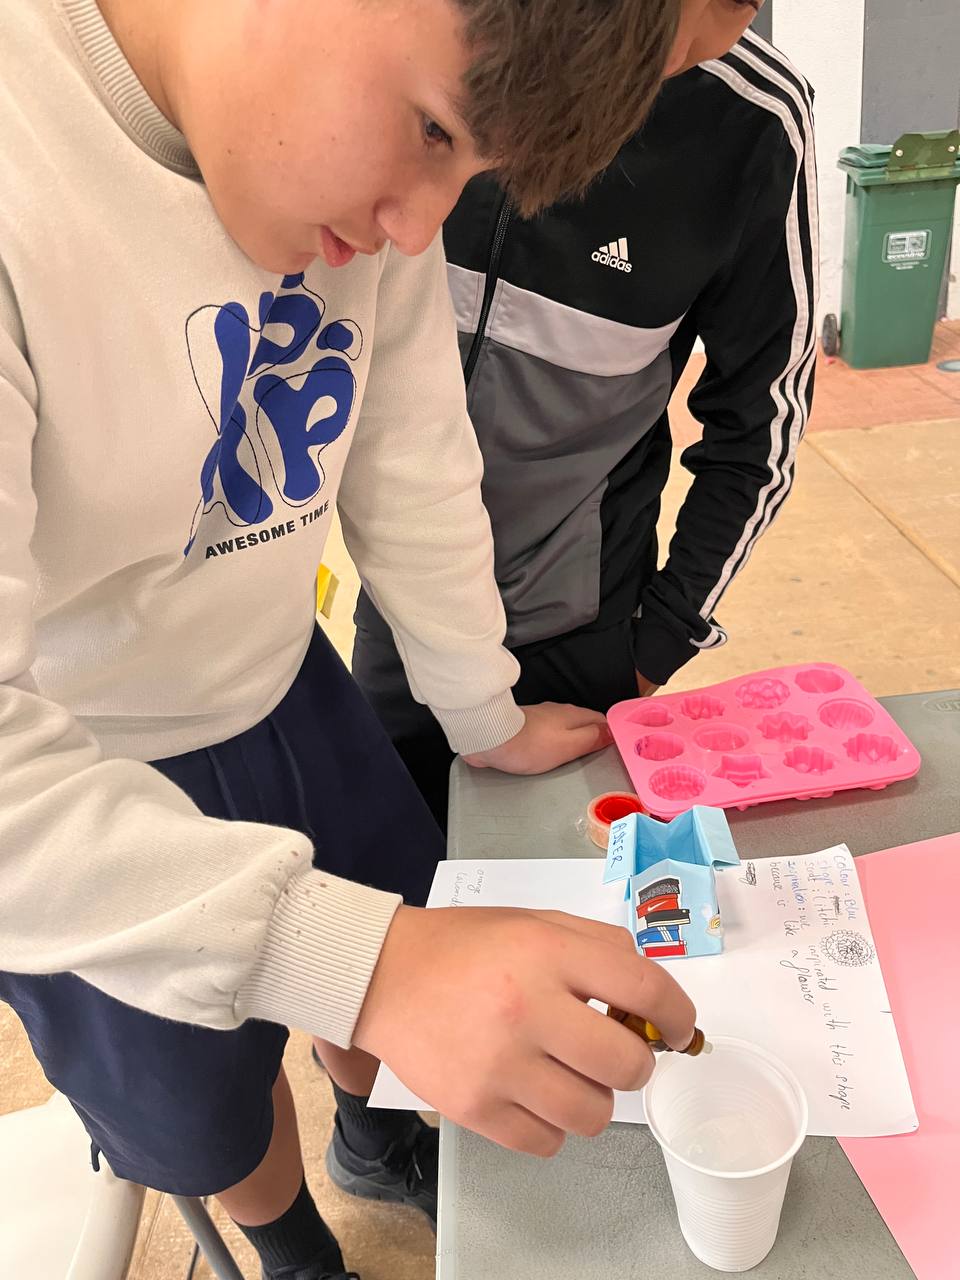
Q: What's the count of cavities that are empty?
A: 12